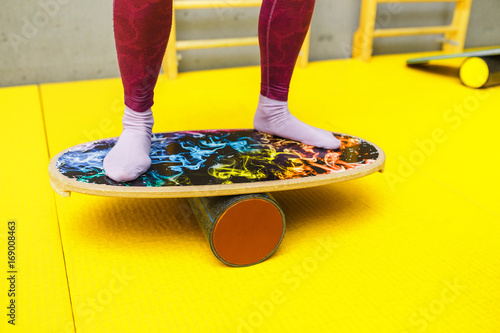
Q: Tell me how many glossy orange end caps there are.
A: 1